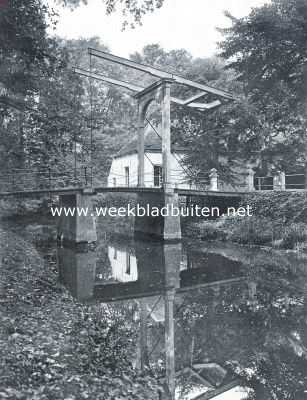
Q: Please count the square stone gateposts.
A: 3